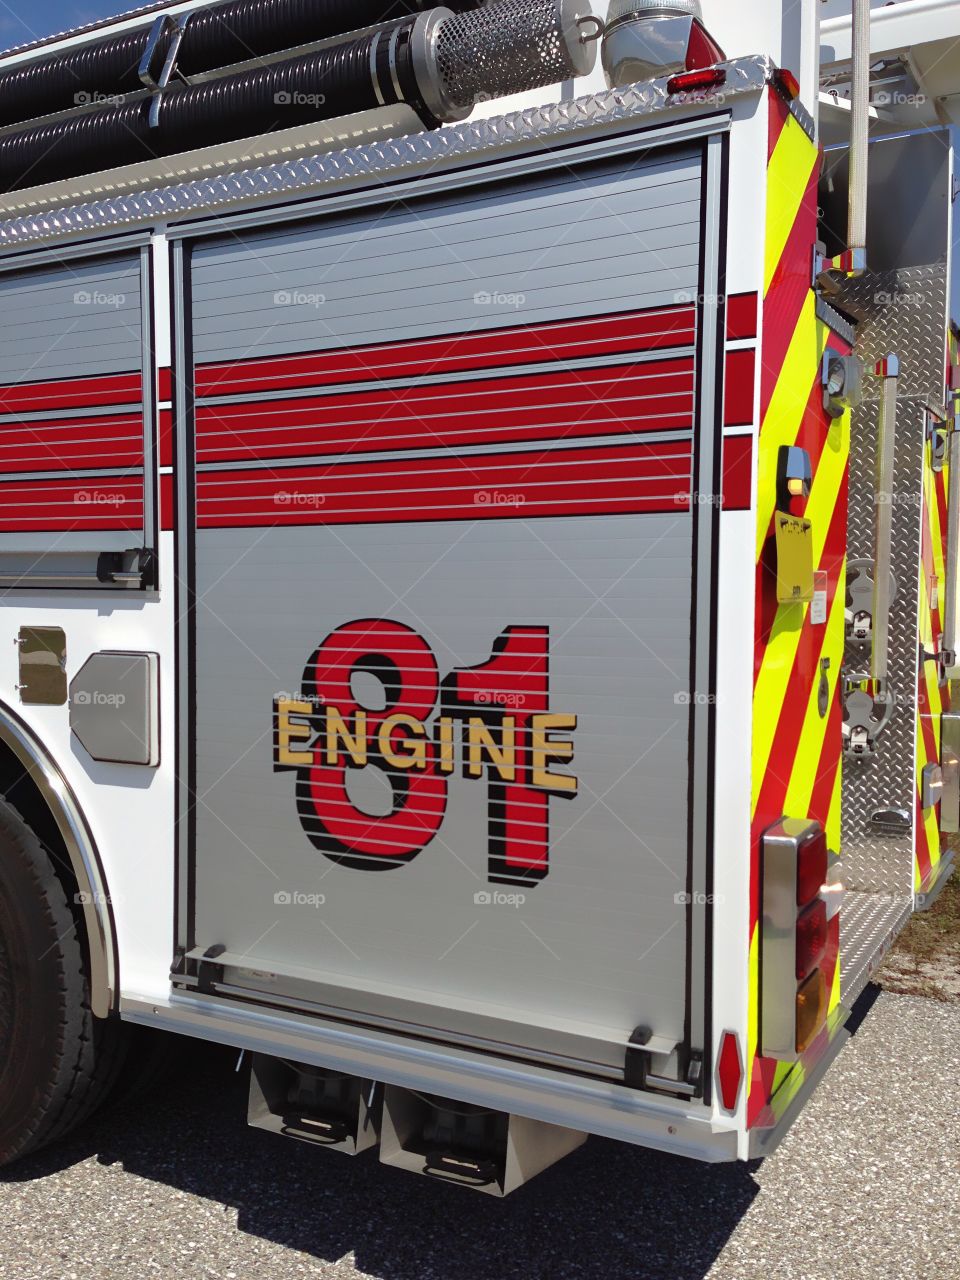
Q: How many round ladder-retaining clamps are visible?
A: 2